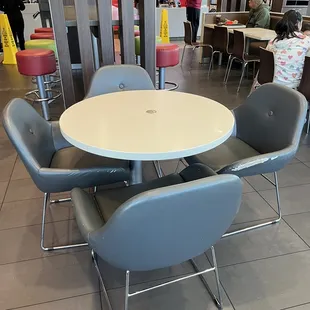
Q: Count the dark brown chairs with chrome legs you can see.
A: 5